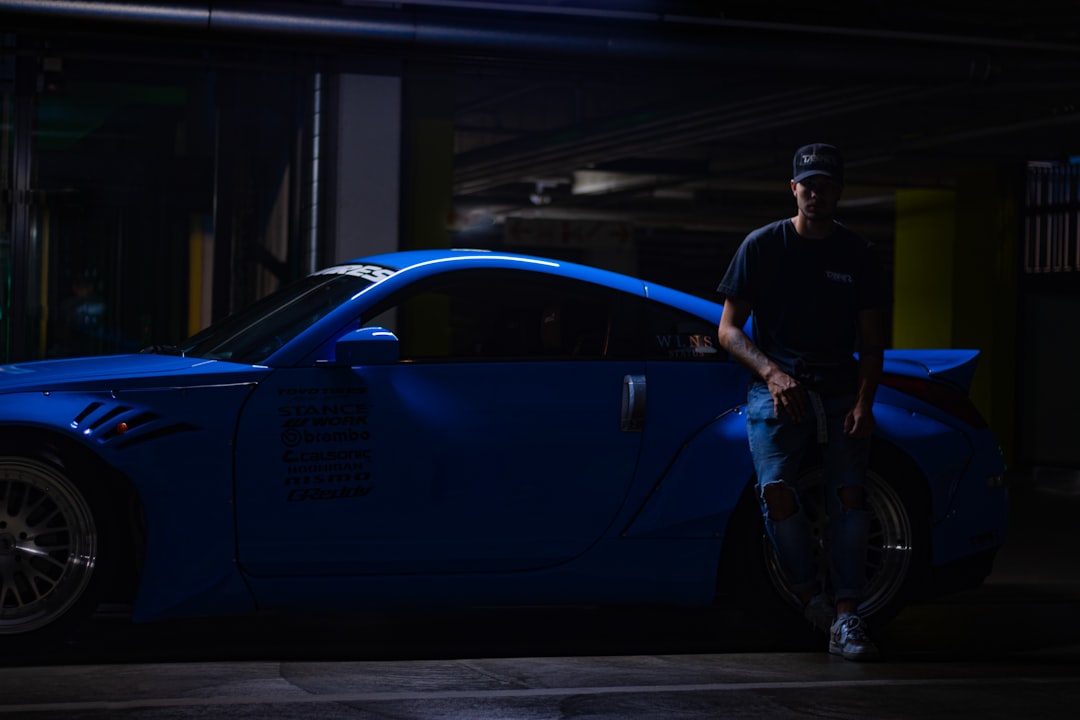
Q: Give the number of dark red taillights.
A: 1